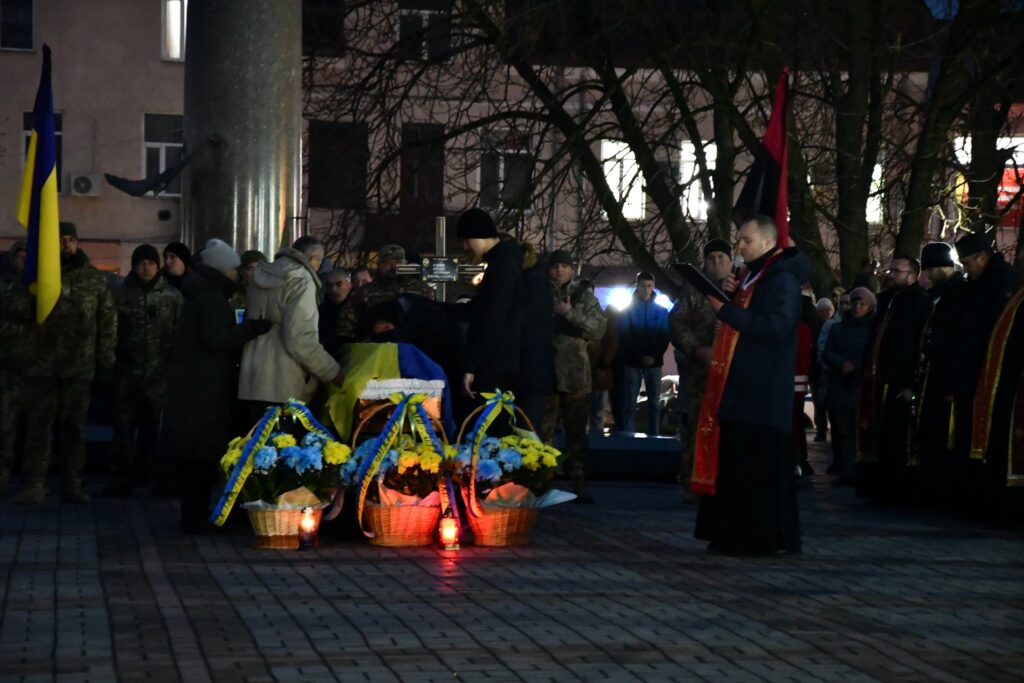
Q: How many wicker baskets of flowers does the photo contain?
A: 3